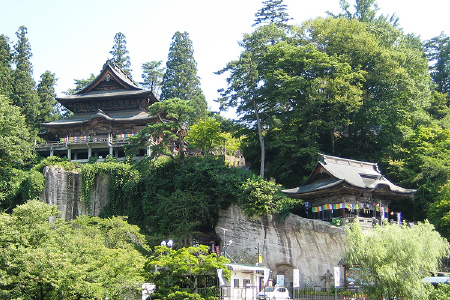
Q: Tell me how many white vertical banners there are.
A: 4